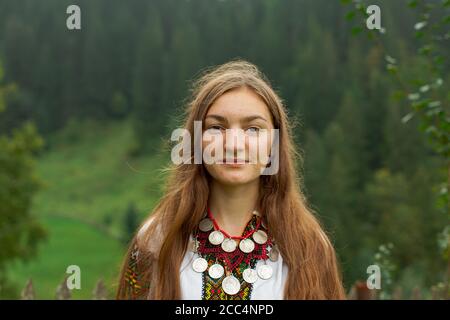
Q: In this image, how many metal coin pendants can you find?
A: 11